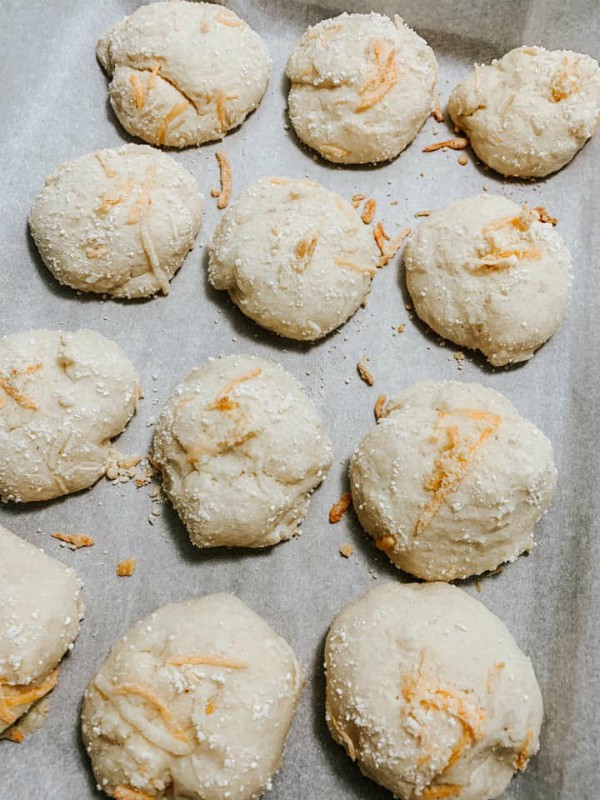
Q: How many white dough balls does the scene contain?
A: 12